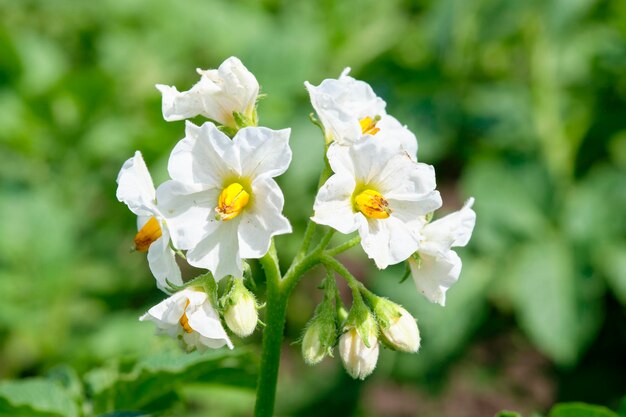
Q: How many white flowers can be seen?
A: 7